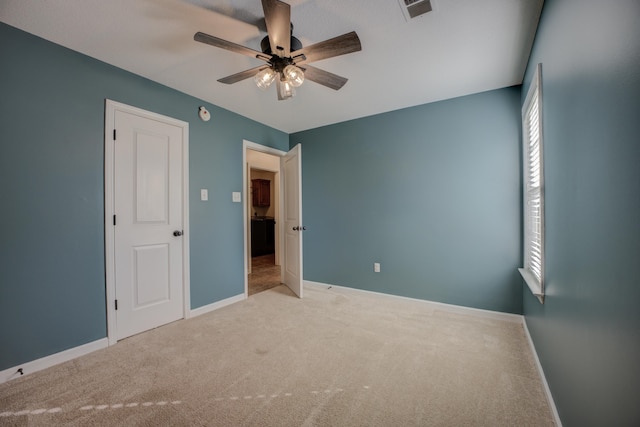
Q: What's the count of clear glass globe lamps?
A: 3